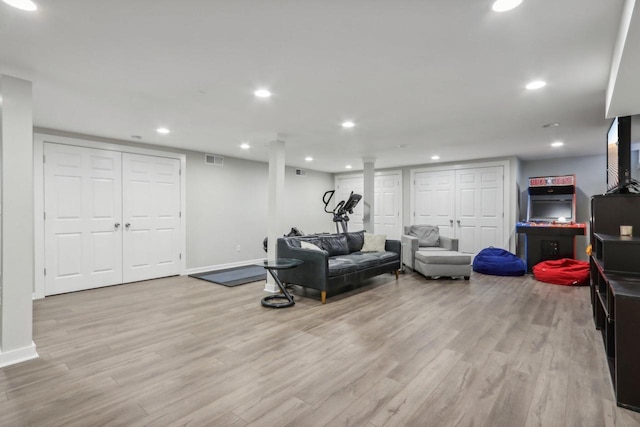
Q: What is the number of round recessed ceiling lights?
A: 11